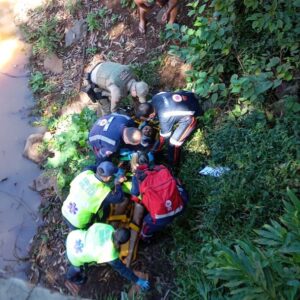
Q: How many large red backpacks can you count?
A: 1